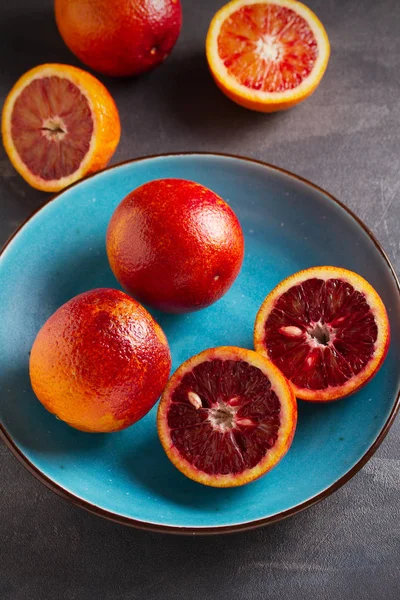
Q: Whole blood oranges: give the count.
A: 3